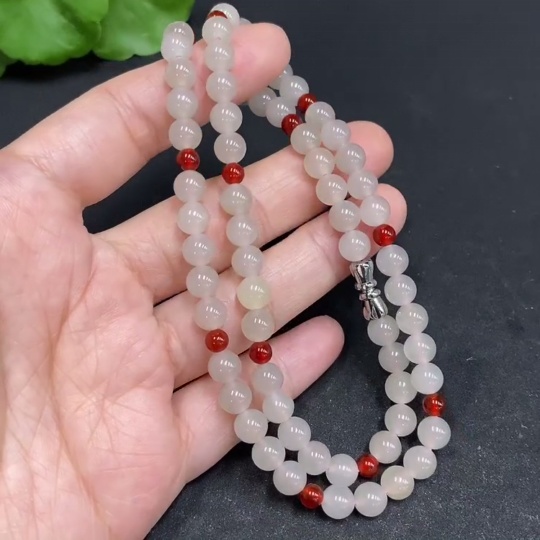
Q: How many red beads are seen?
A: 11